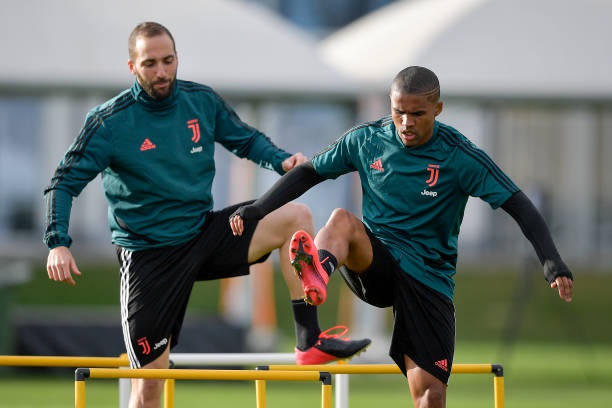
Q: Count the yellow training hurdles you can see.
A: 3